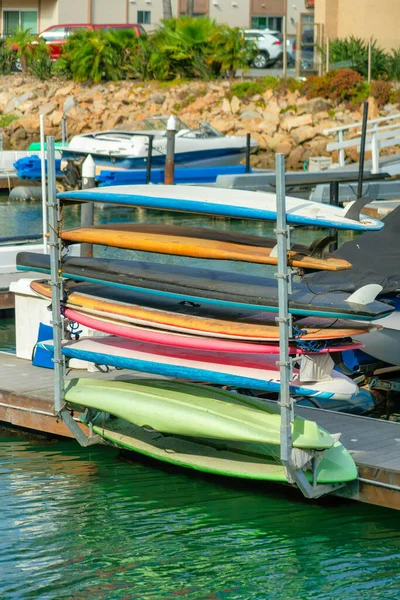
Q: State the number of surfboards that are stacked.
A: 8